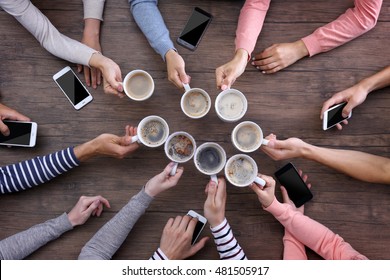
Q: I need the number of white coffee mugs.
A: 8